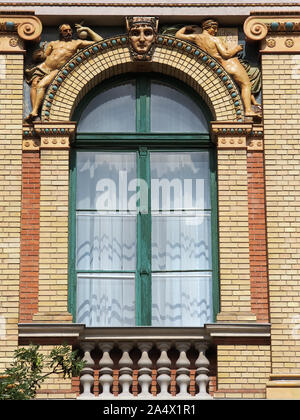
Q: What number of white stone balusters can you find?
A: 7